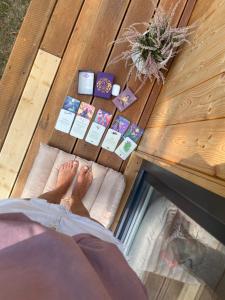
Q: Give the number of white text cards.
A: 5